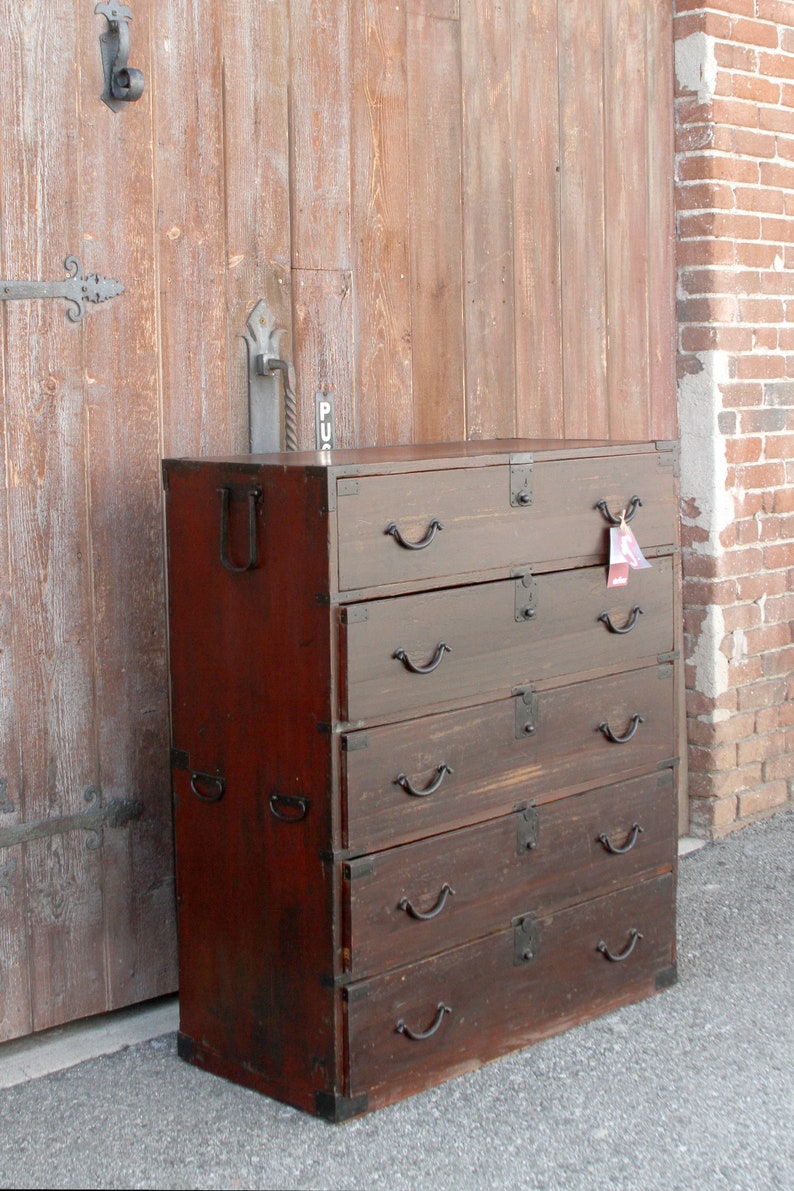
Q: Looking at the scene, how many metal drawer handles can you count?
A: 10